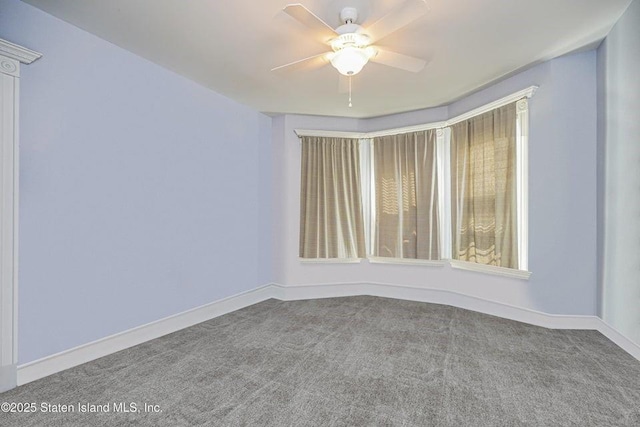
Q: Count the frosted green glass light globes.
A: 0